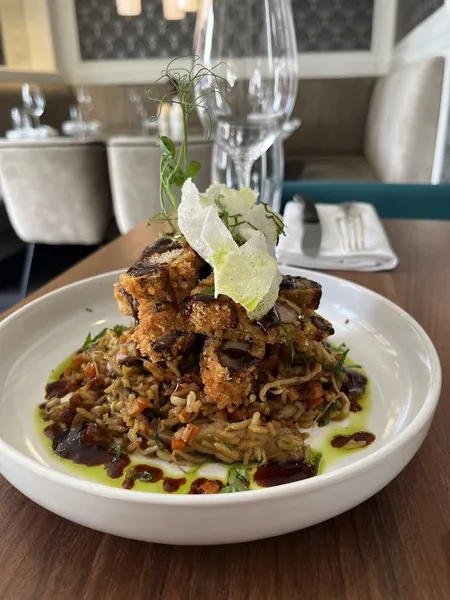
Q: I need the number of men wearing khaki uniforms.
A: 0